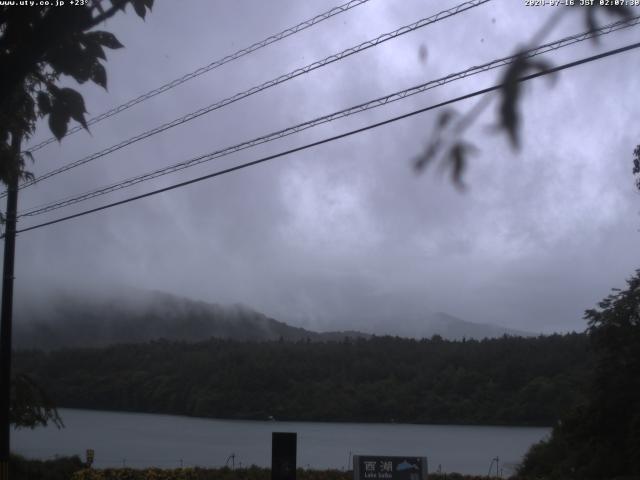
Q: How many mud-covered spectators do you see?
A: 0